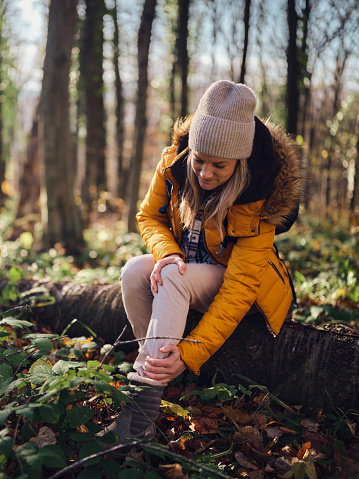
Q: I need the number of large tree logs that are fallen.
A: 1